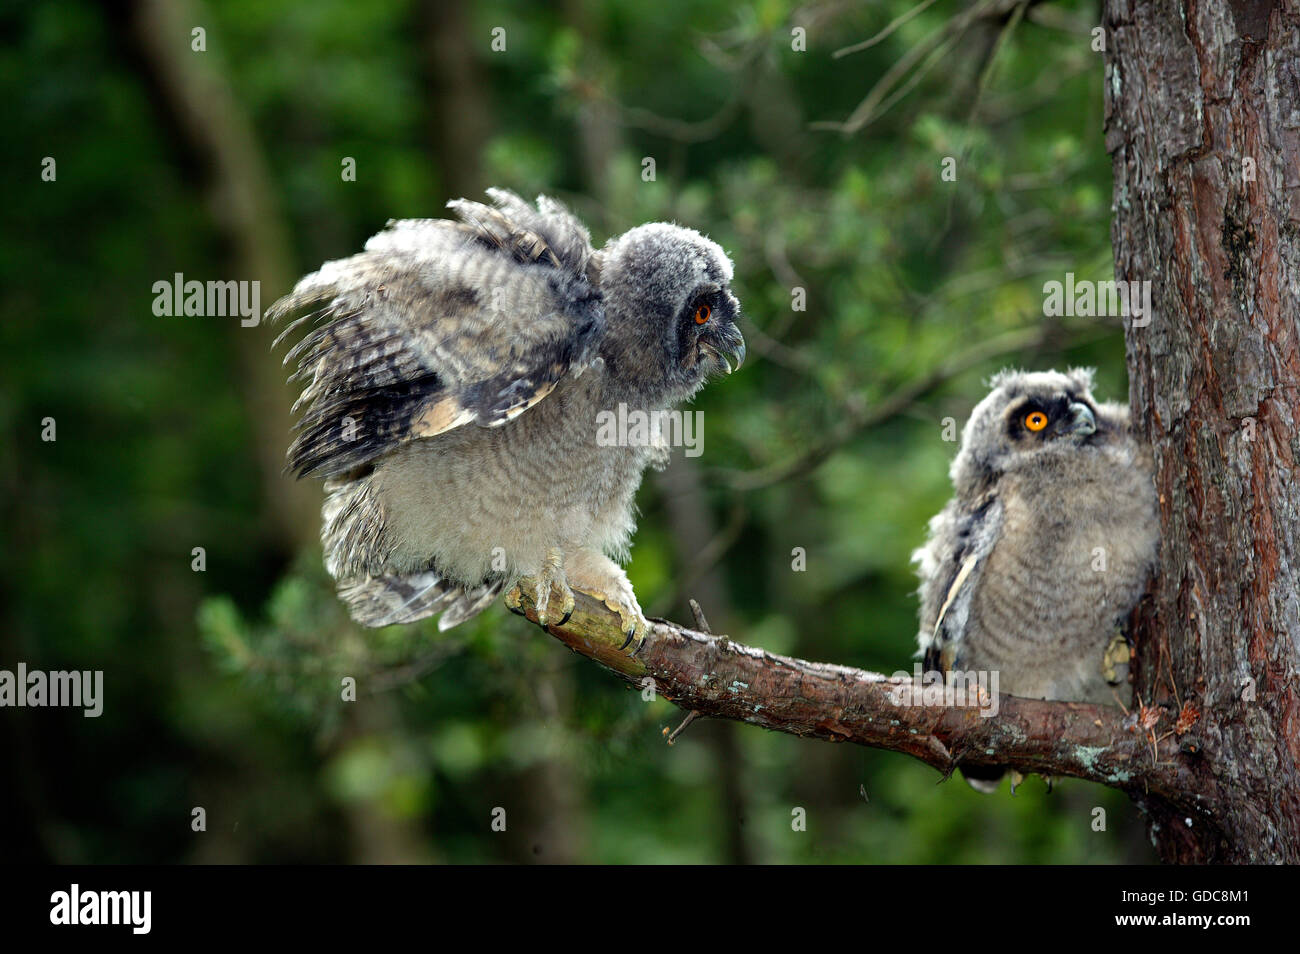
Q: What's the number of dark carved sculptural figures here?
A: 0